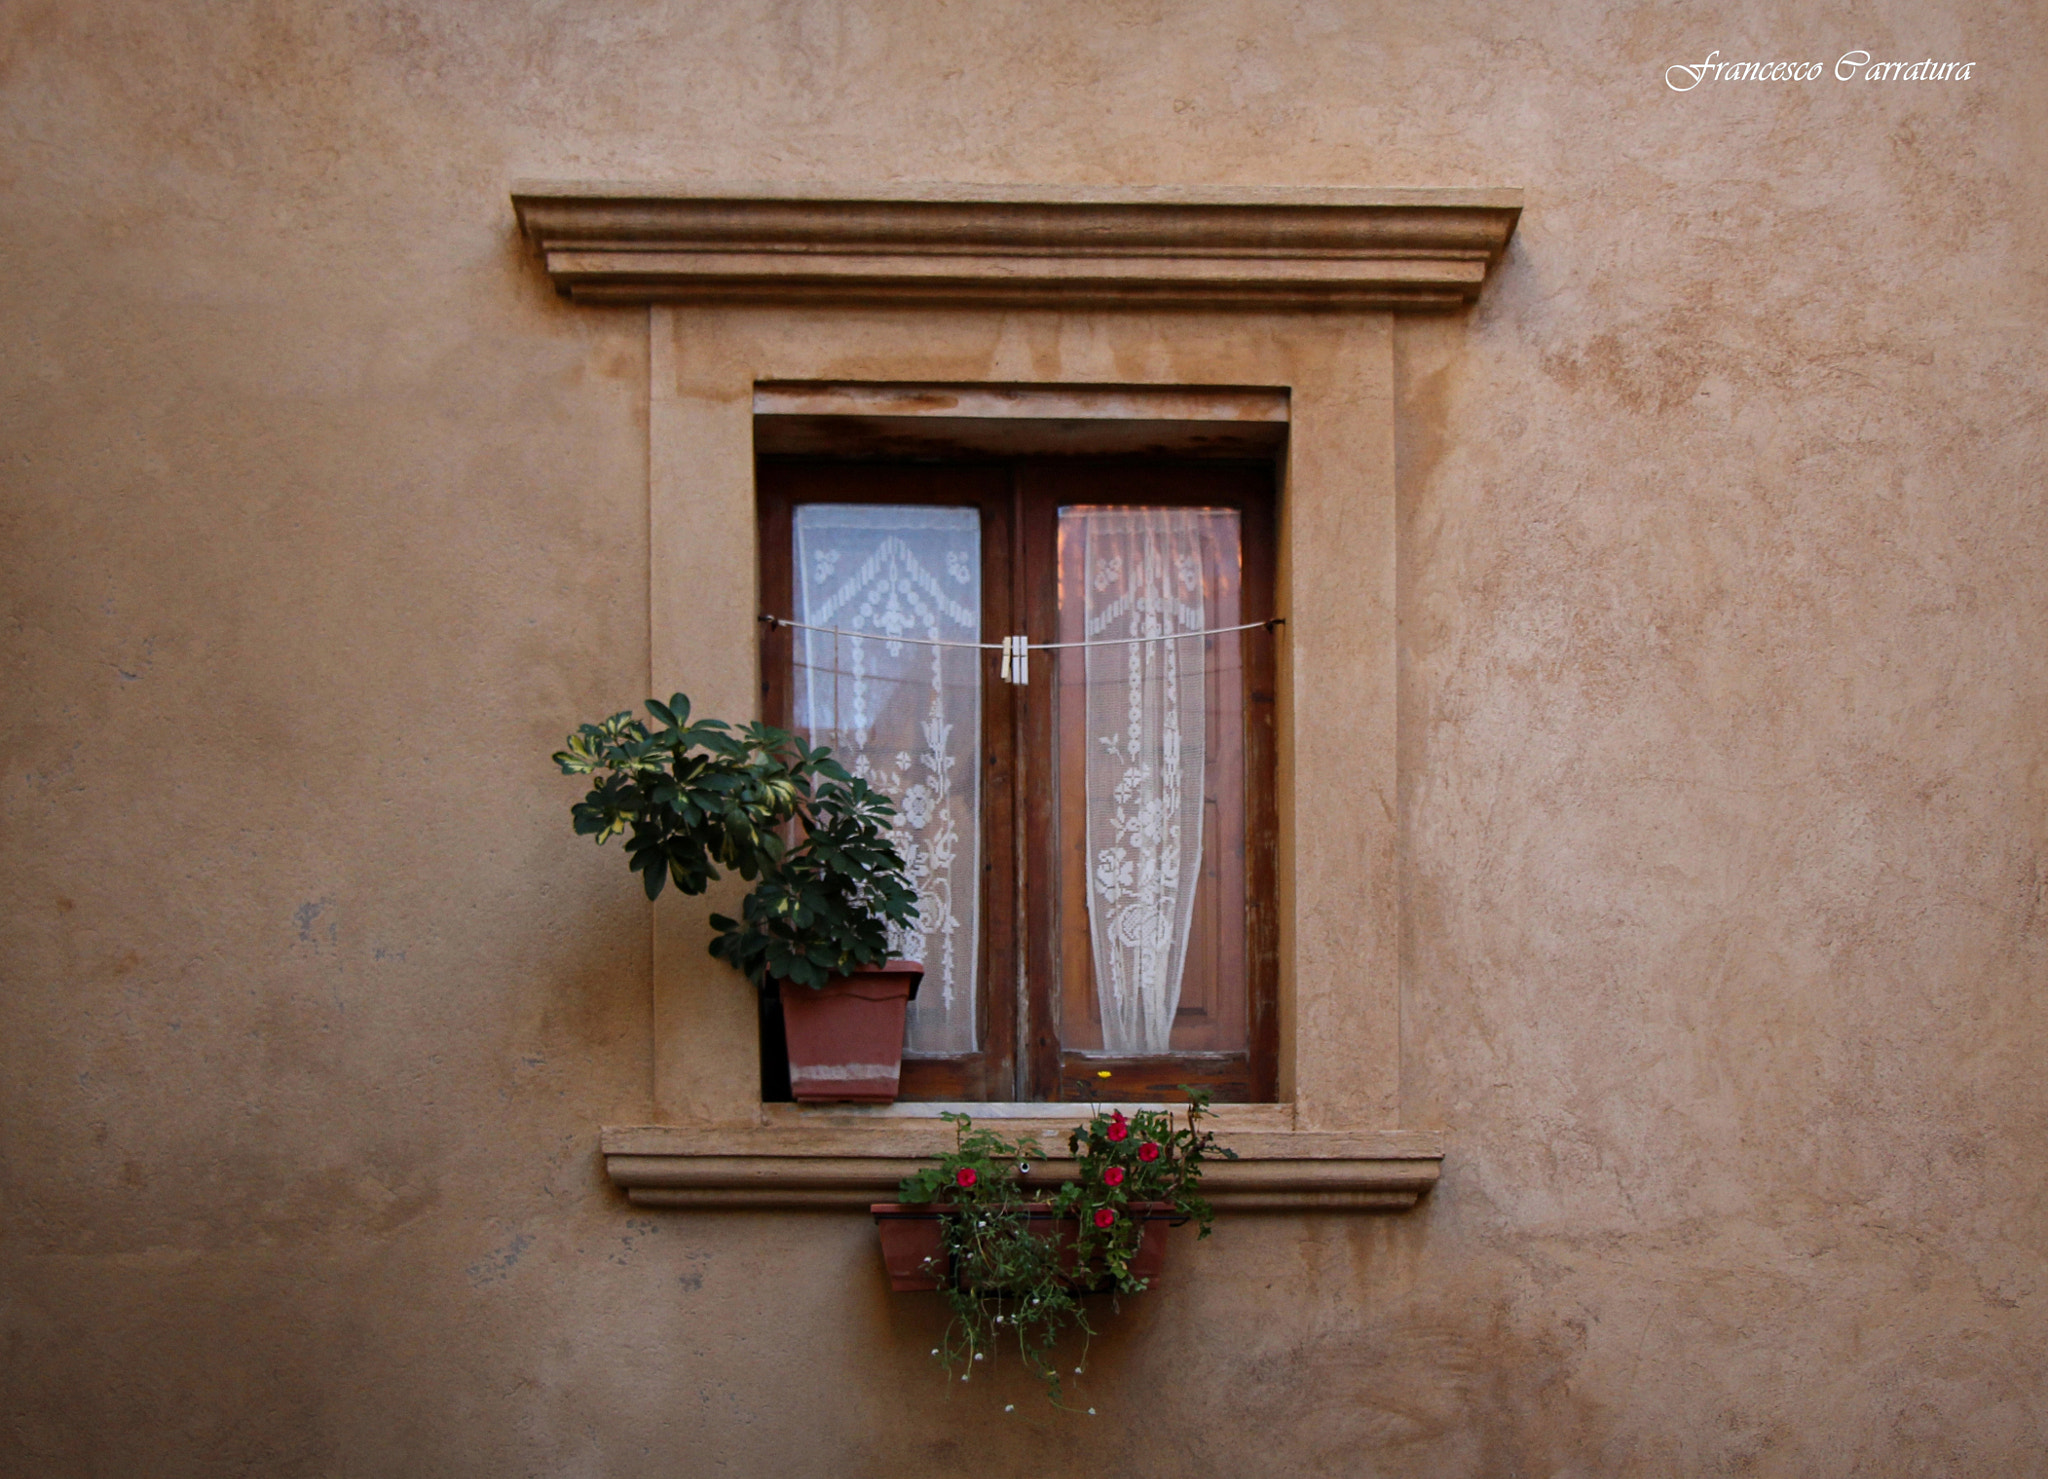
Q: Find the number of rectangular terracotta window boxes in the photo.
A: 1